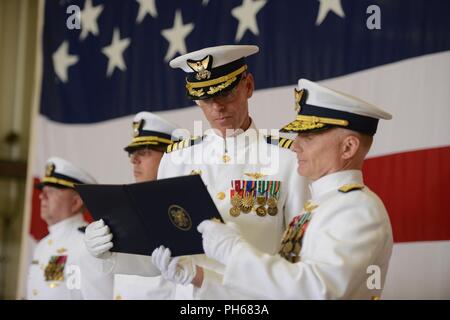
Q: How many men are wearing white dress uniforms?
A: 4